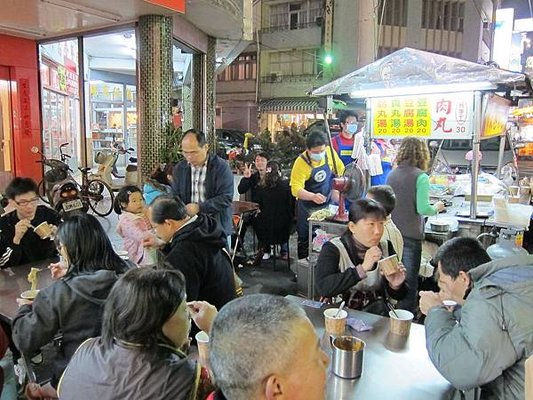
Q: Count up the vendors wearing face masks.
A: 2